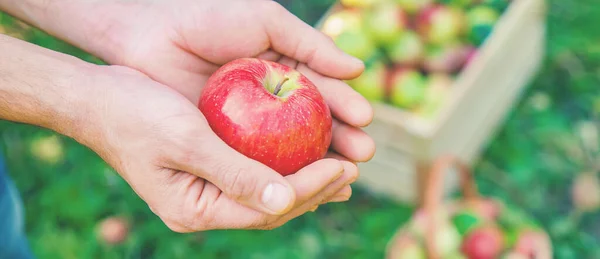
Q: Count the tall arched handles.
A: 1